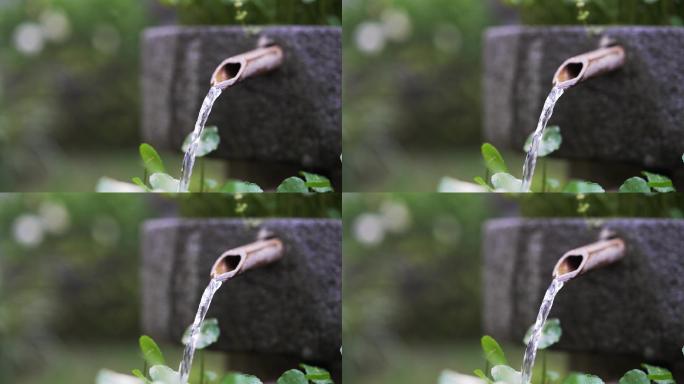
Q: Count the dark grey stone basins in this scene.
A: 4